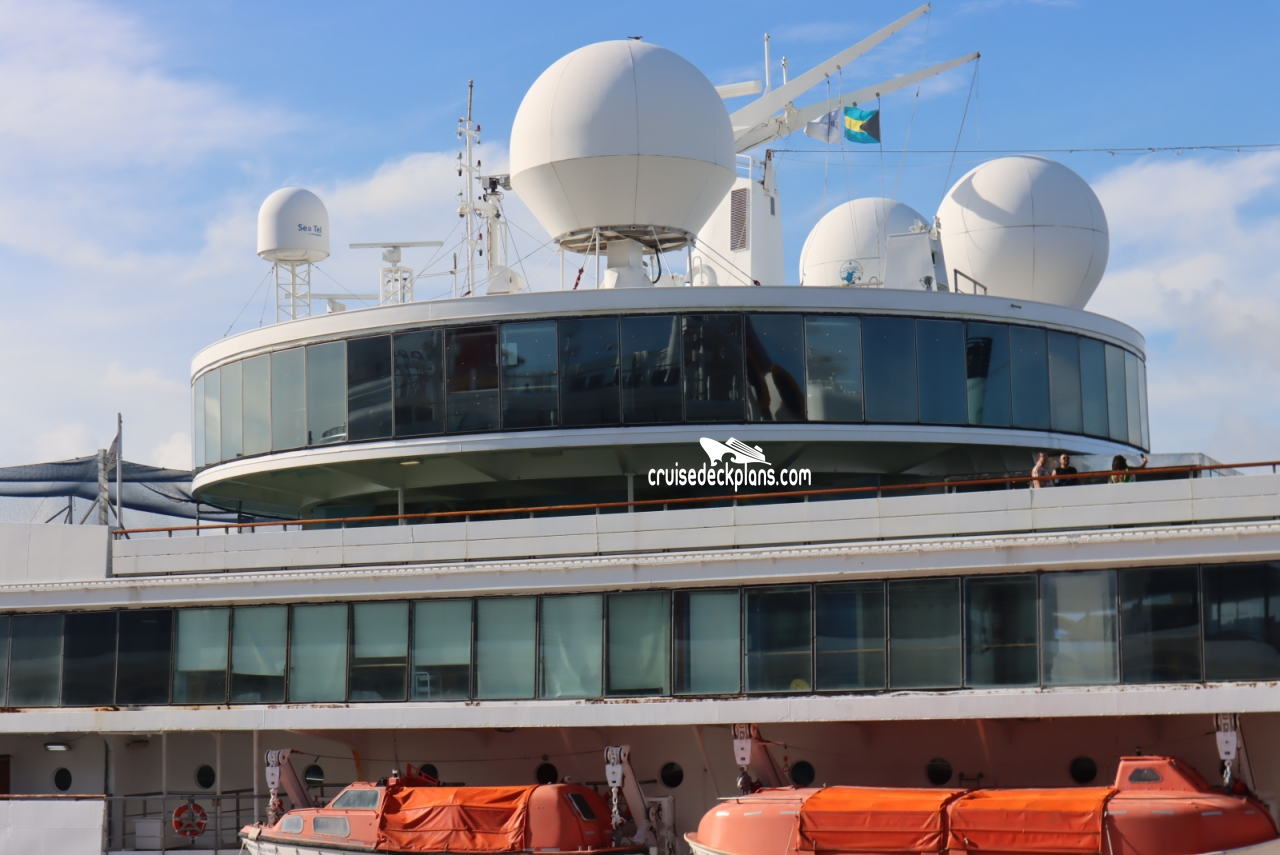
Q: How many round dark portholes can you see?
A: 9